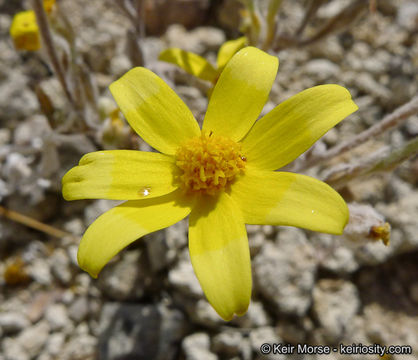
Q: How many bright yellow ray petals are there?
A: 7